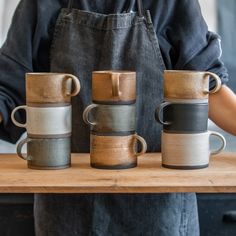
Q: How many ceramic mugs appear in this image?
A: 9